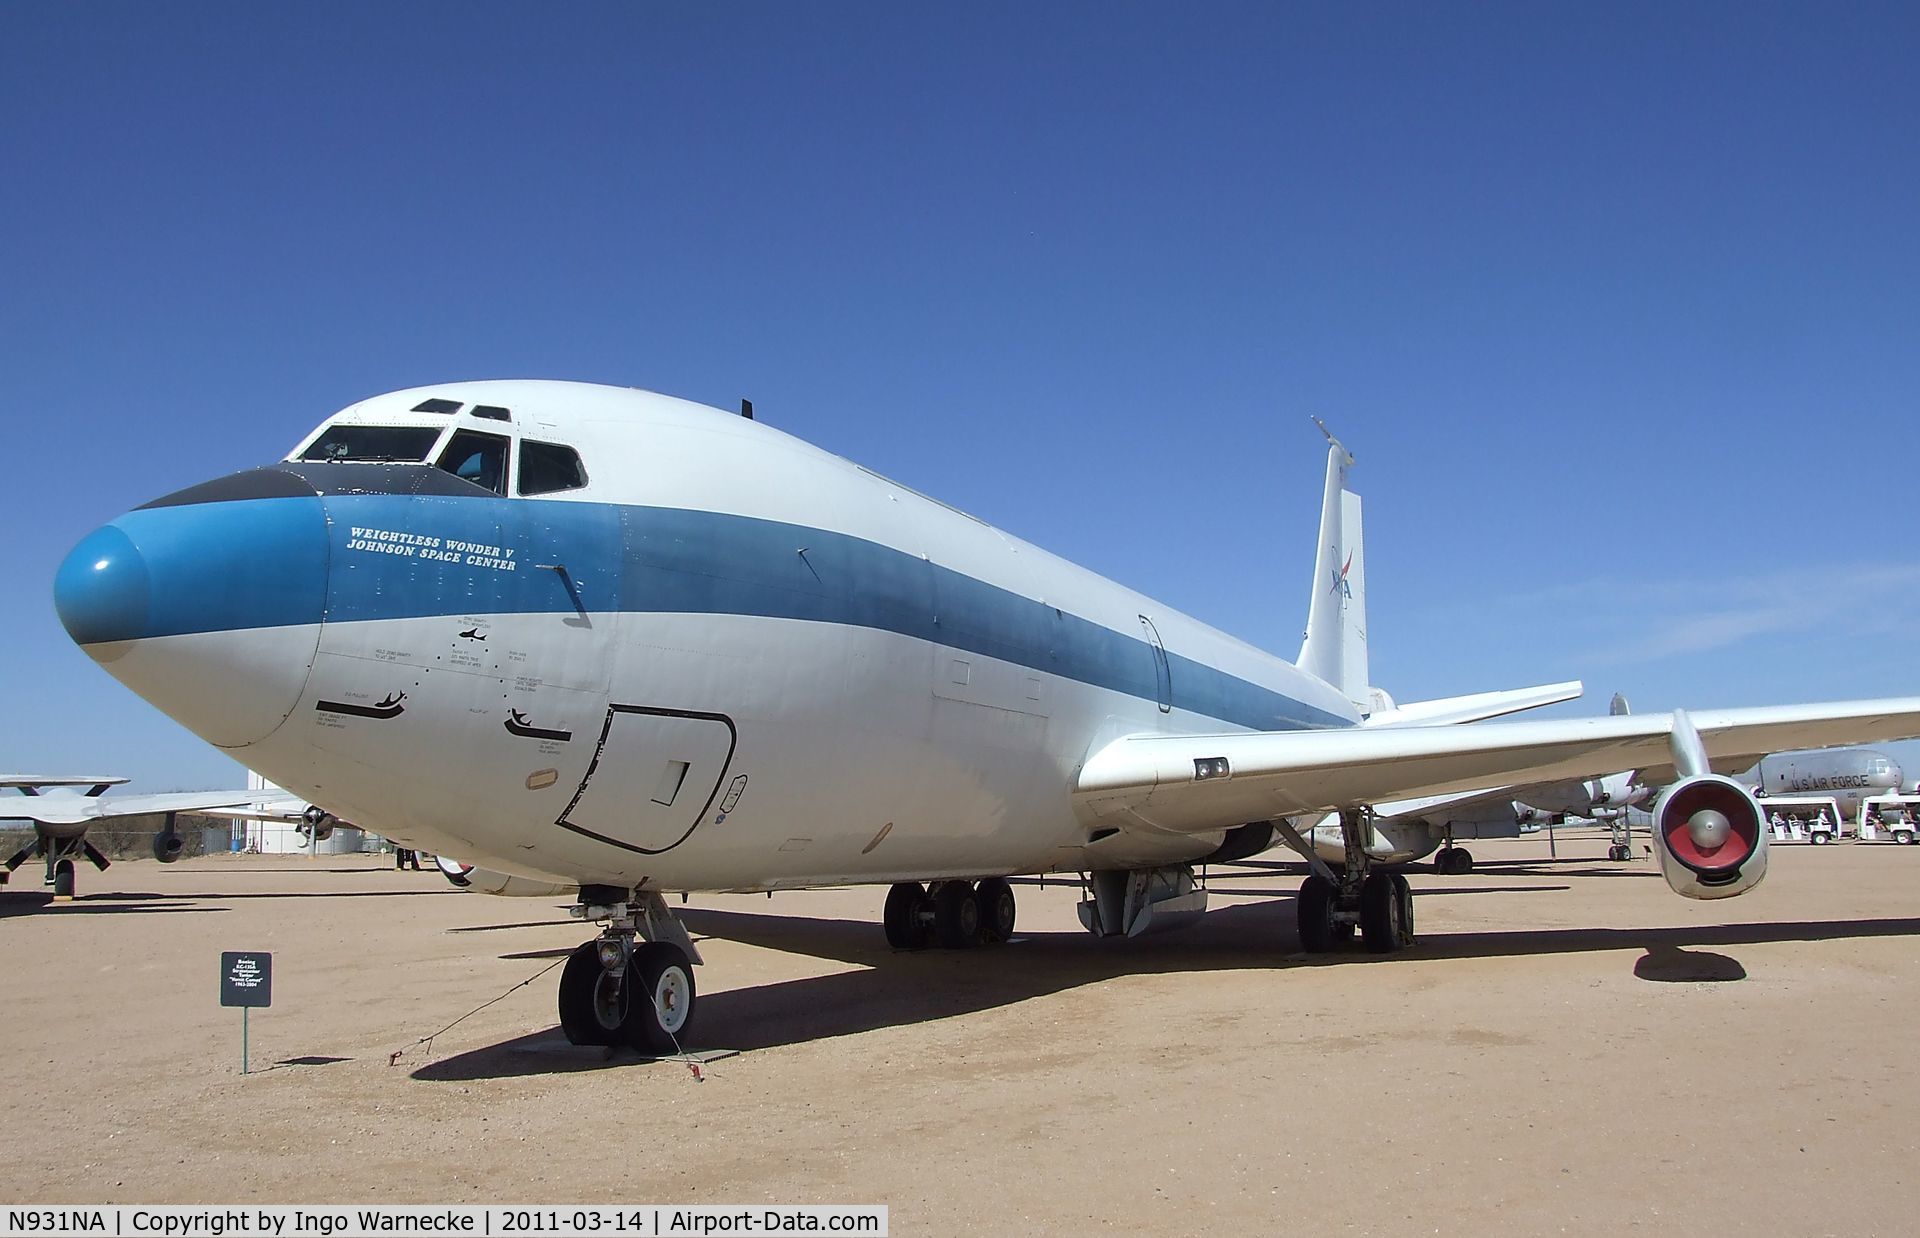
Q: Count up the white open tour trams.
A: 2